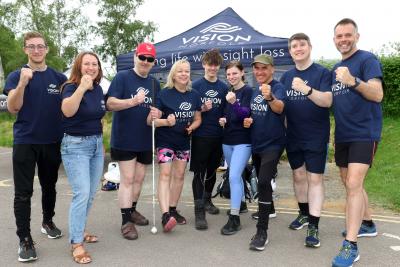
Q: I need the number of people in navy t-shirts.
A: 9